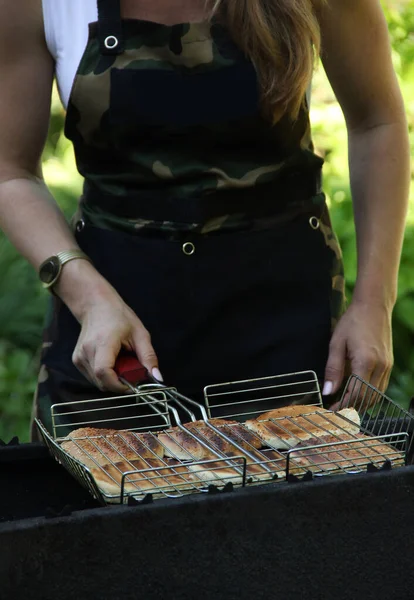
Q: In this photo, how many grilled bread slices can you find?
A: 6